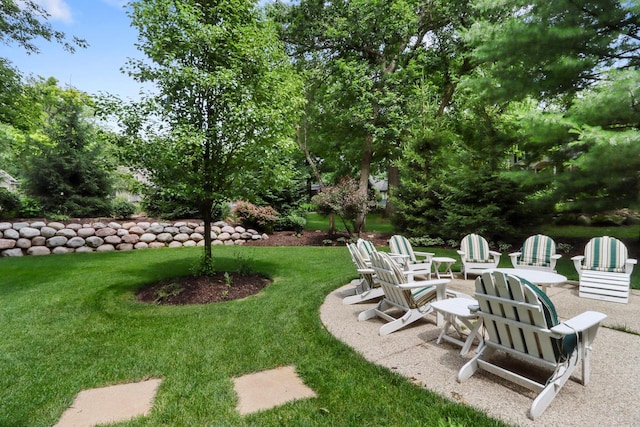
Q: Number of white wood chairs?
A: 8